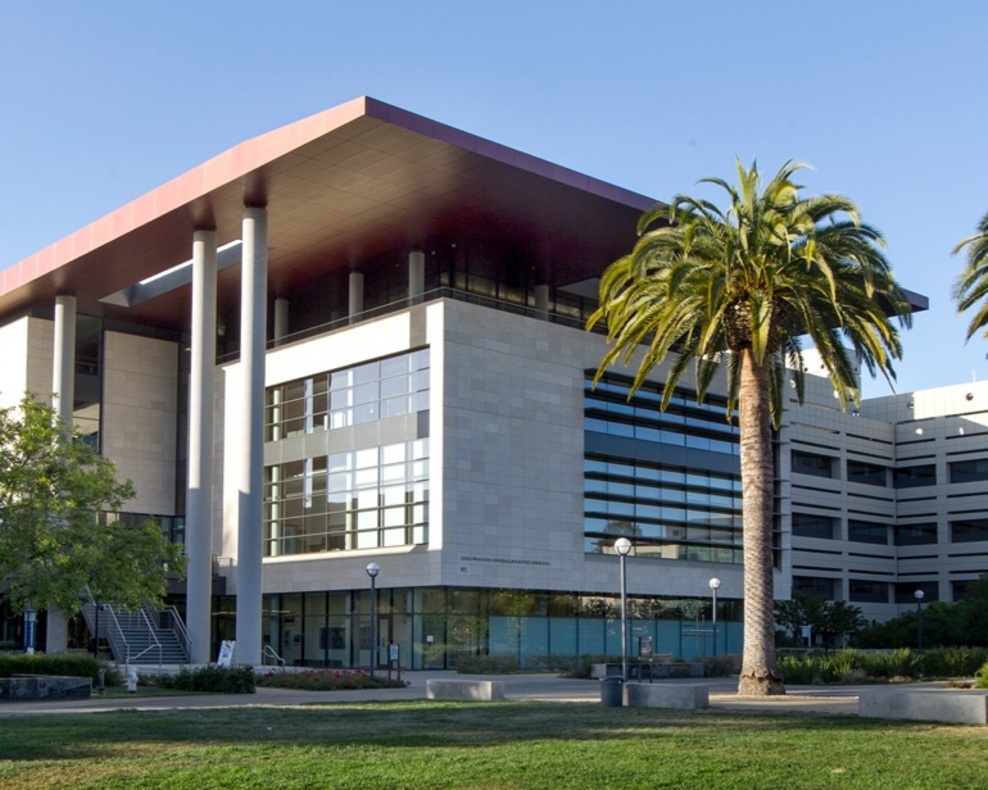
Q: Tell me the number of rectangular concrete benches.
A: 3